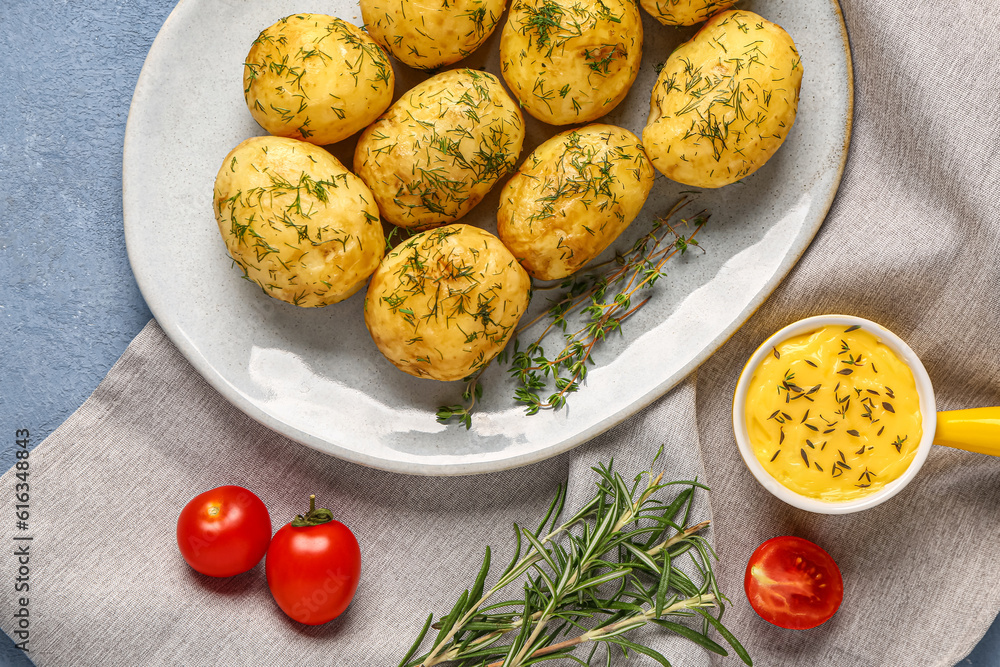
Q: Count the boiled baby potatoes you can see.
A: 9